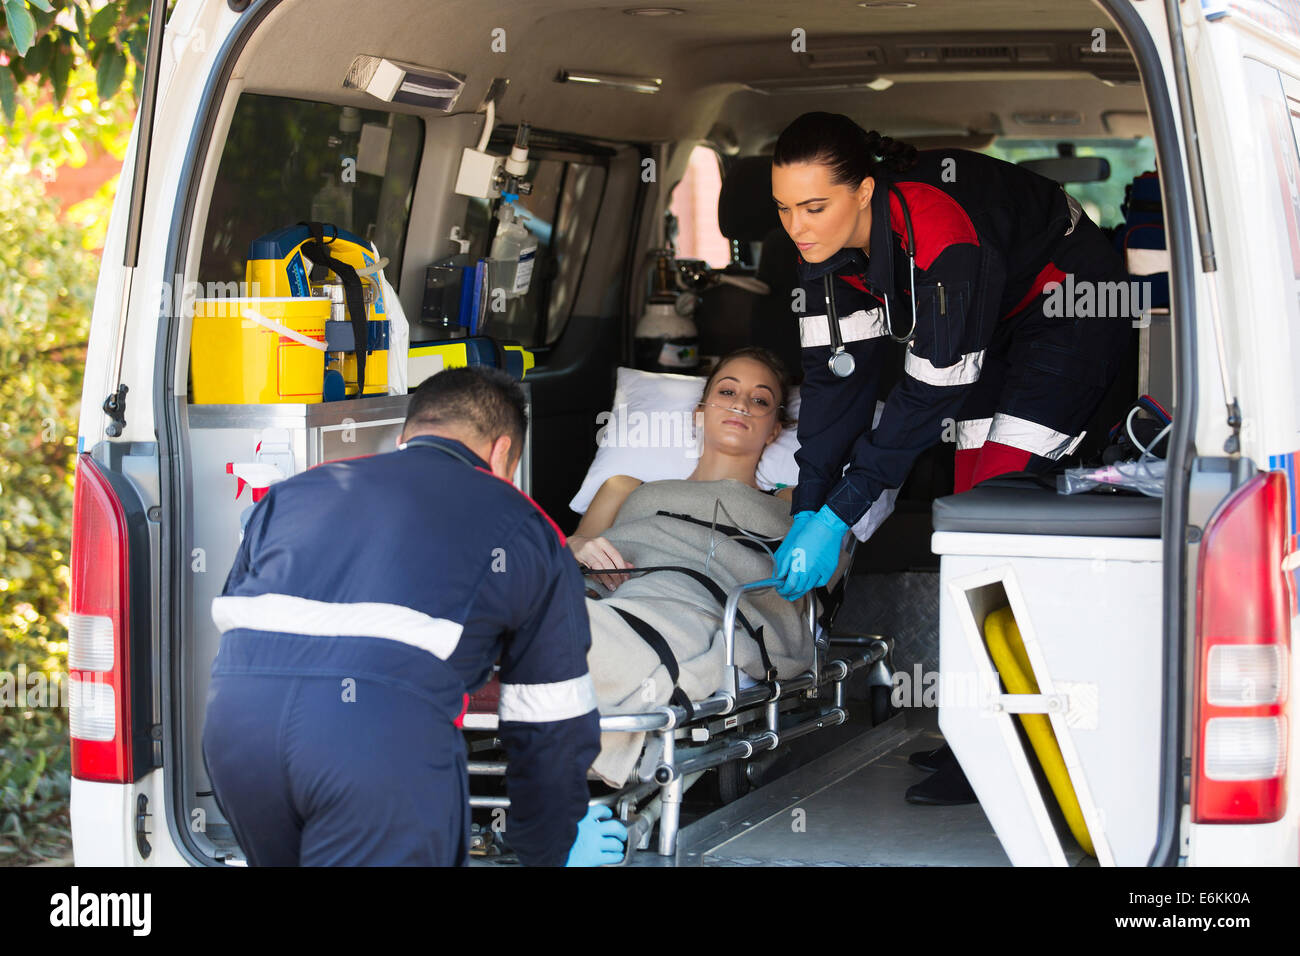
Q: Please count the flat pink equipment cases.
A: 0